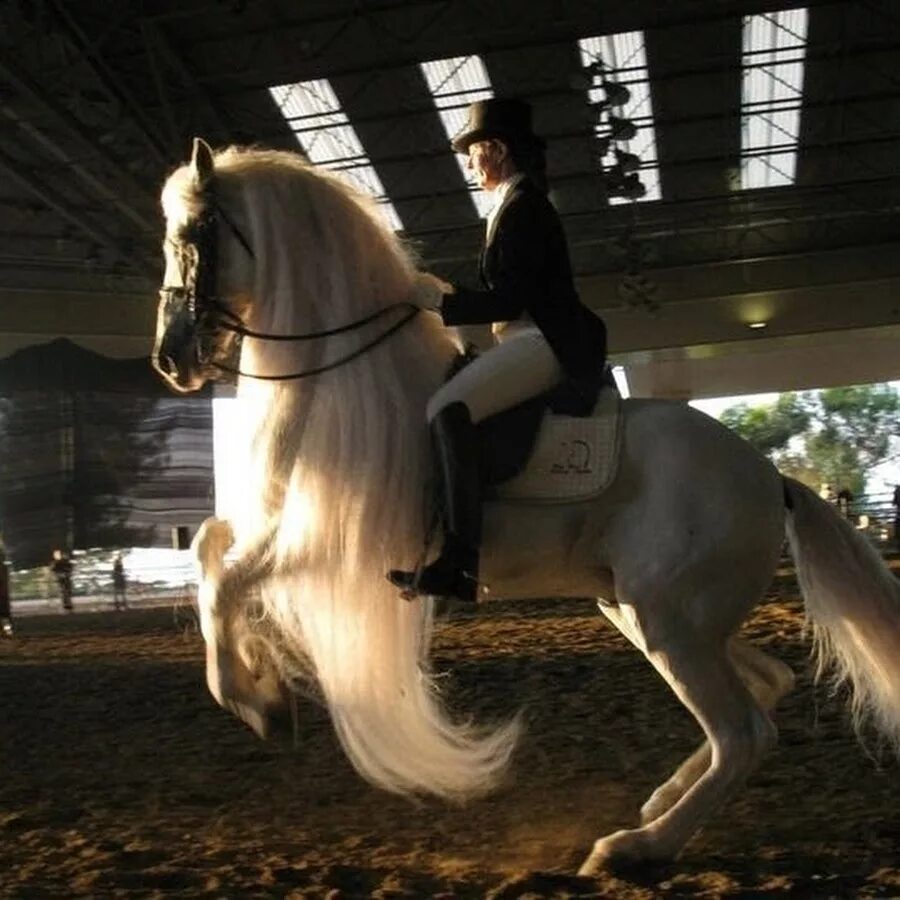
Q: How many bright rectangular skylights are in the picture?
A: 4